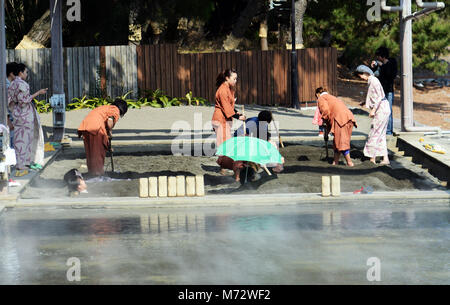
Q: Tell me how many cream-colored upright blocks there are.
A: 9